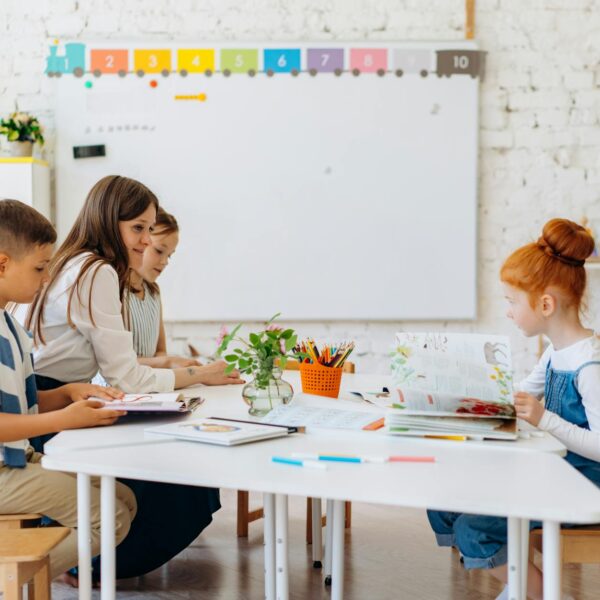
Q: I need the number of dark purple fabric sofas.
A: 0